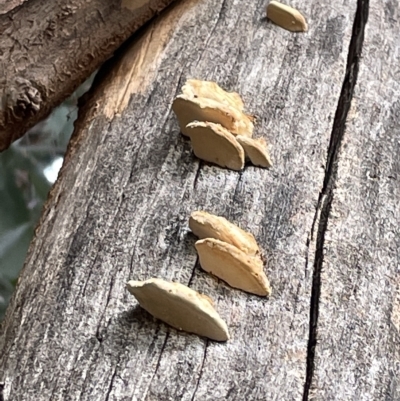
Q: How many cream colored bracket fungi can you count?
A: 8